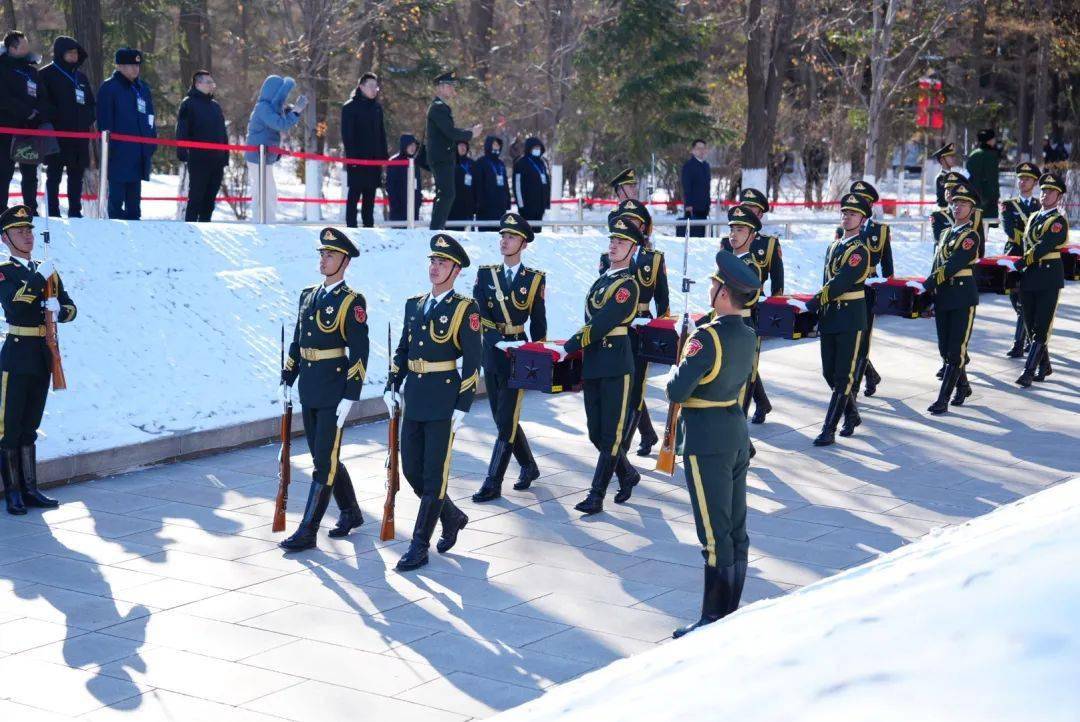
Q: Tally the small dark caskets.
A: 6